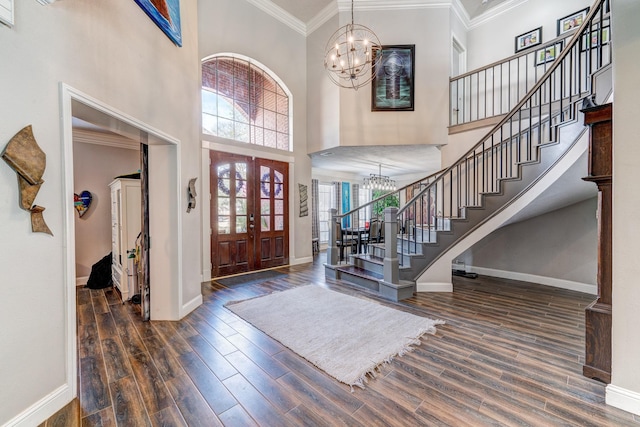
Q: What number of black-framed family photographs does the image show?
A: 4